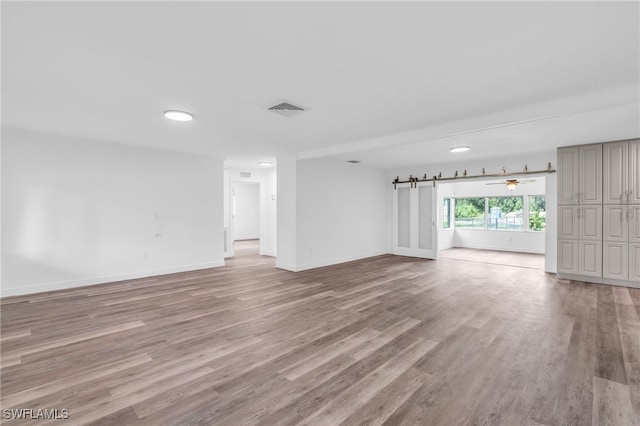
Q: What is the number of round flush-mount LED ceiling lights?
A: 3